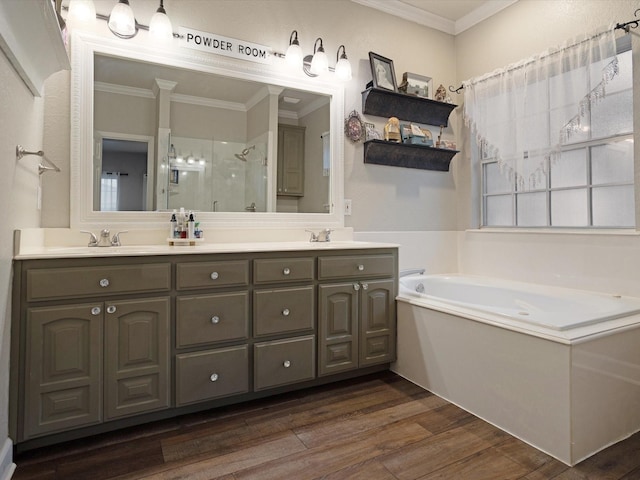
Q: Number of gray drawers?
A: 8